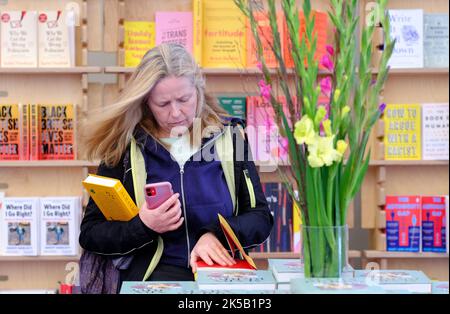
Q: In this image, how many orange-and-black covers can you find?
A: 2